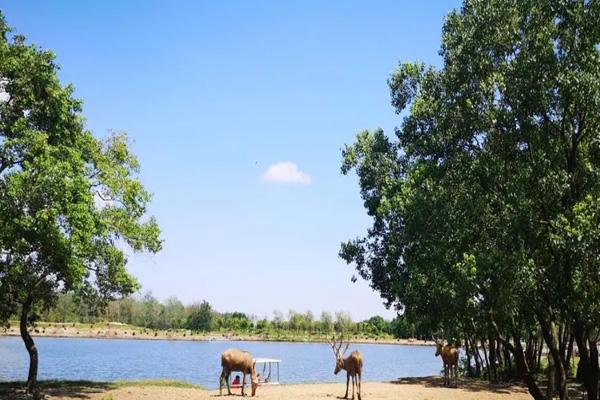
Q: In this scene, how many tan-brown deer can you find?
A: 3